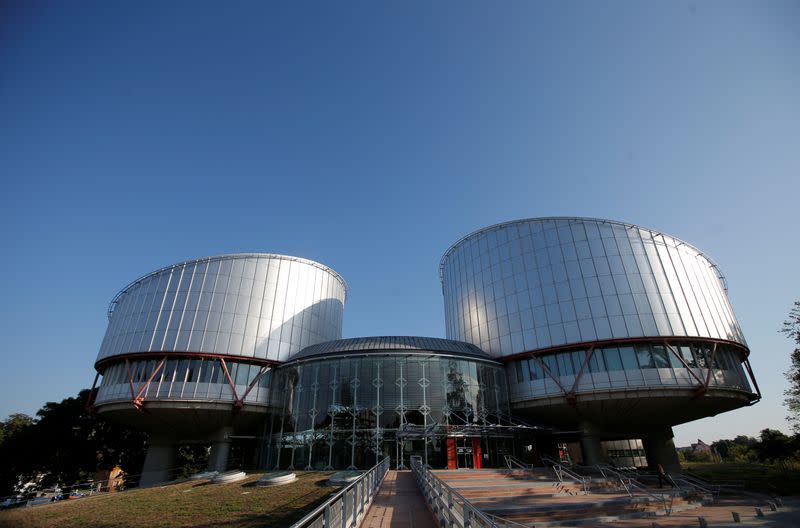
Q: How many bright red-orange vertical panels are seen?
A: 2